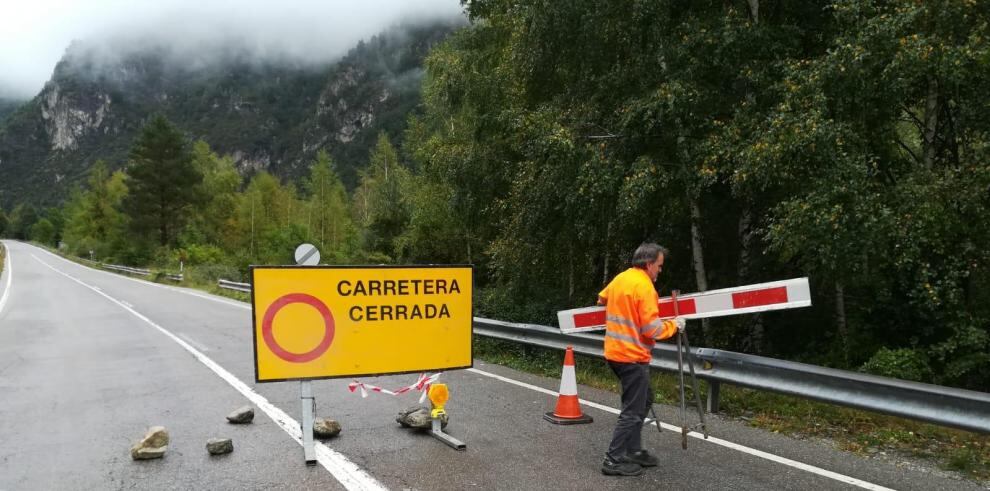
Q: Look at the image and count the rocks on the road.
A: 5